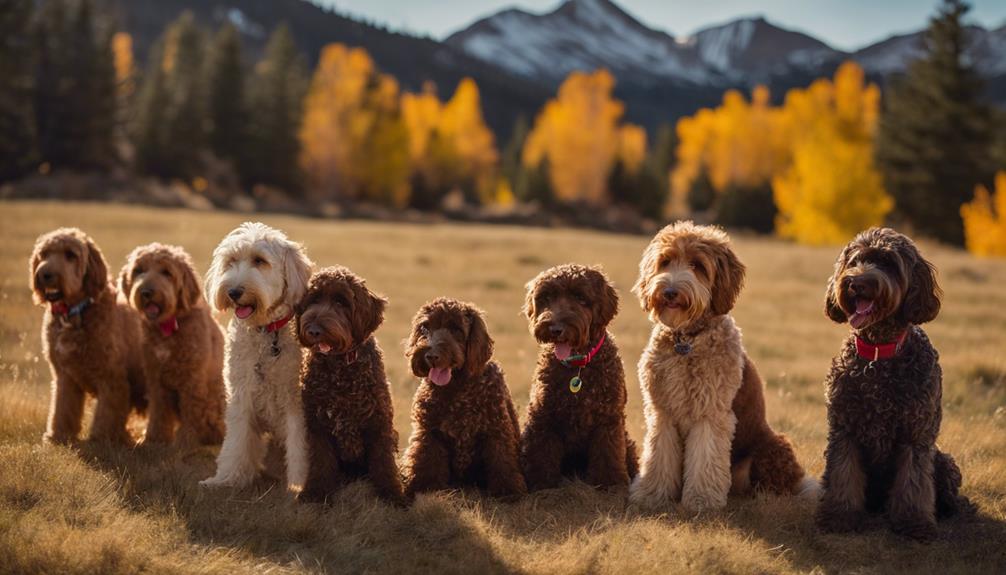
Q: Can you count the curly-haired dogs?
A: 8